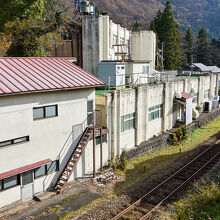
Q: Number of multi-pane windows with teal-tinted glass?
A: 2